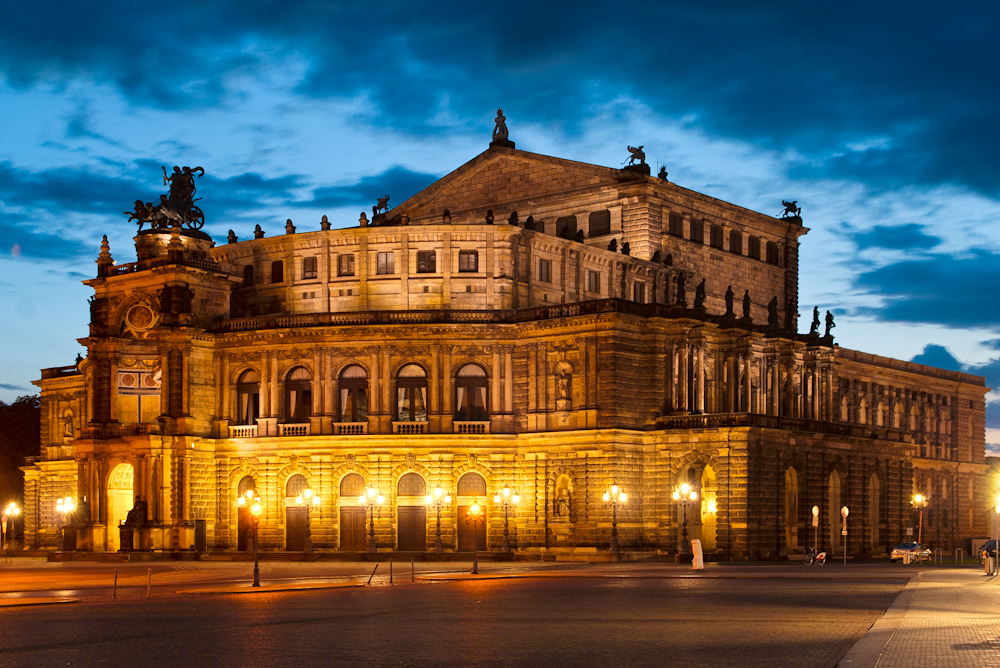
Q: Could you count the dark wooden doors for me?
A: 5